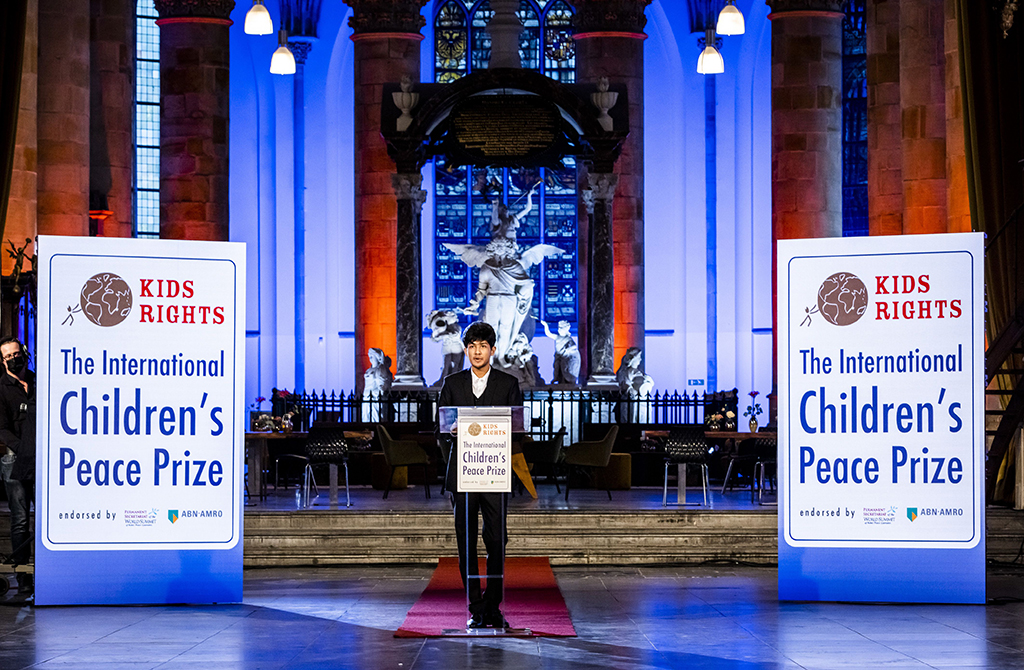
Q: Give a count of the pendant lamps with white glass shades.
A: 4